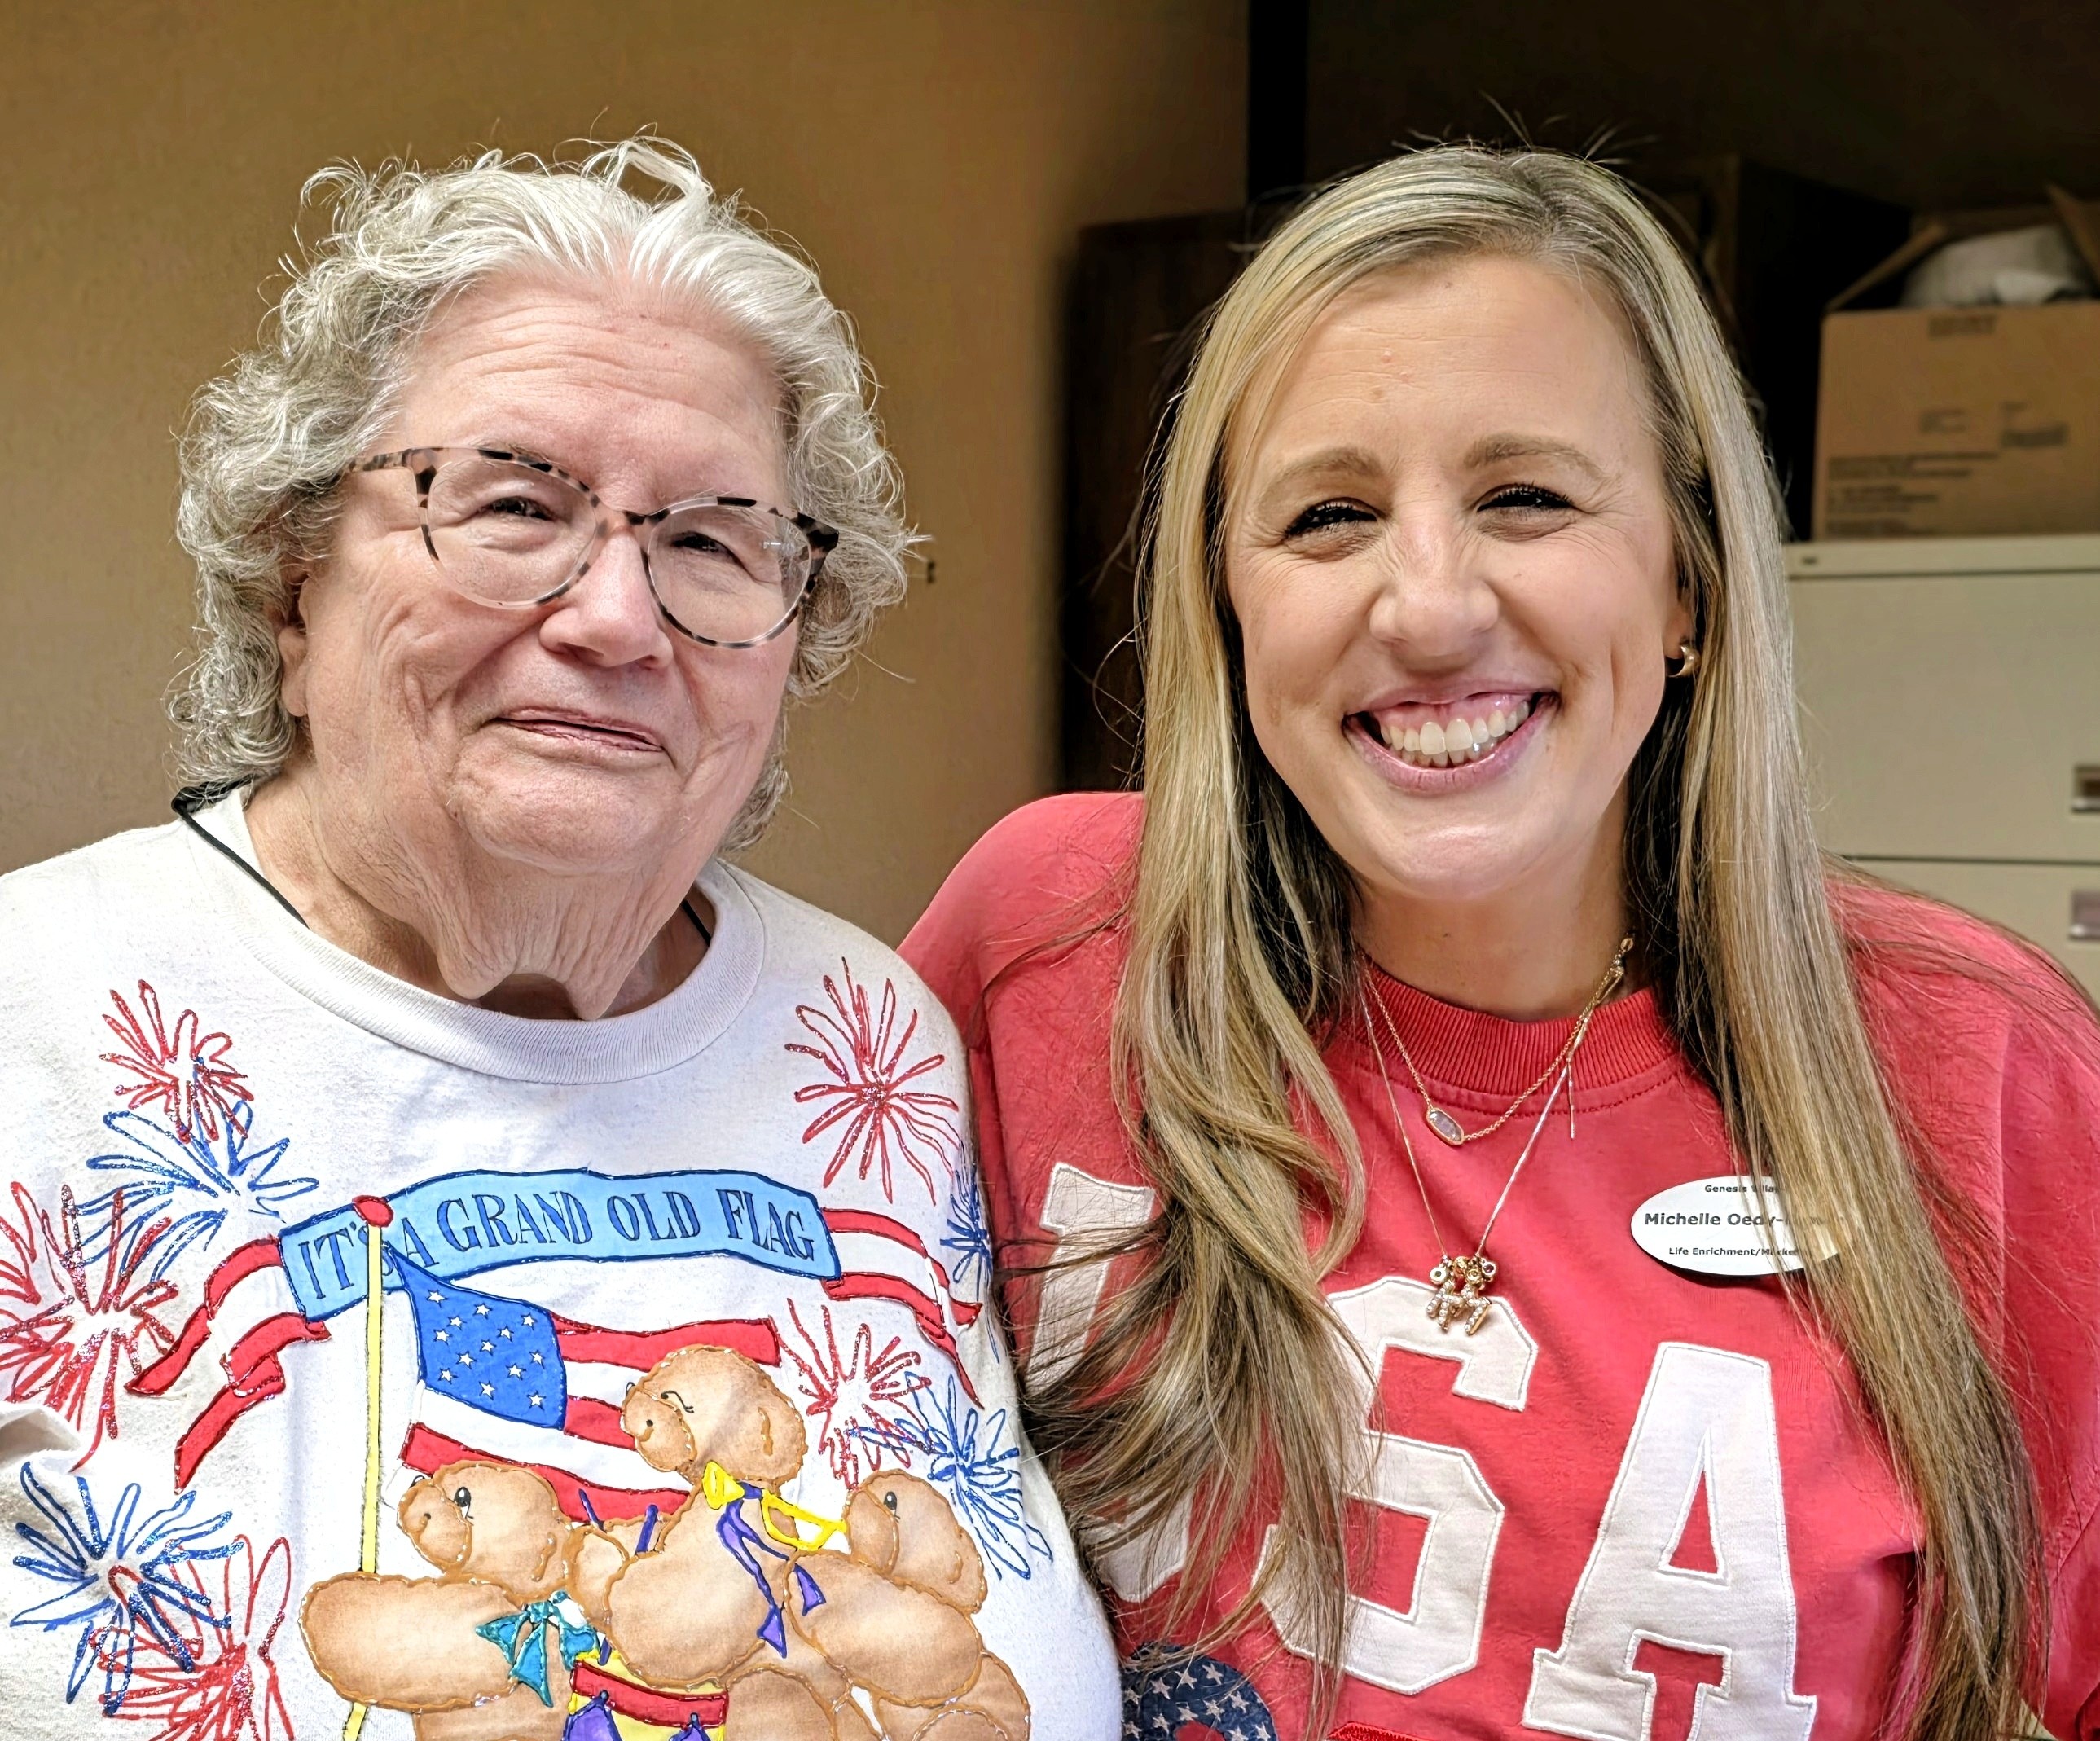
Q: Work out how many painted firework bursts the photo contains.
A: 9